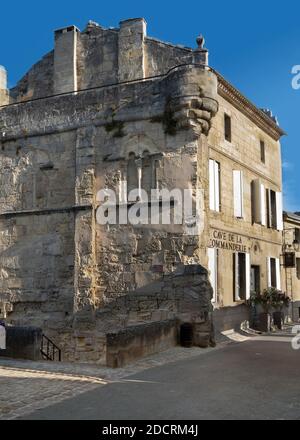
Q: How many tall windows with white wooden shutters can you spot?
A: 7